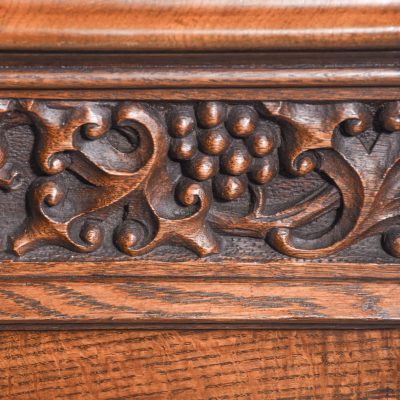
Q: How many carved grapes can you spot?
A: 10